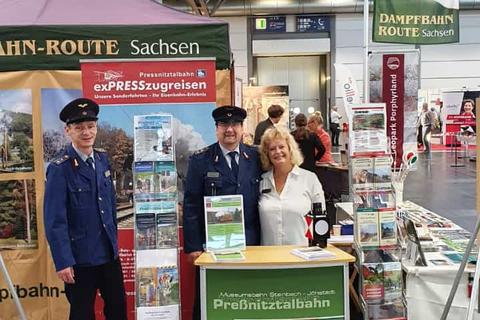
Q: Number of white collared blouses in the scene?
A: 1